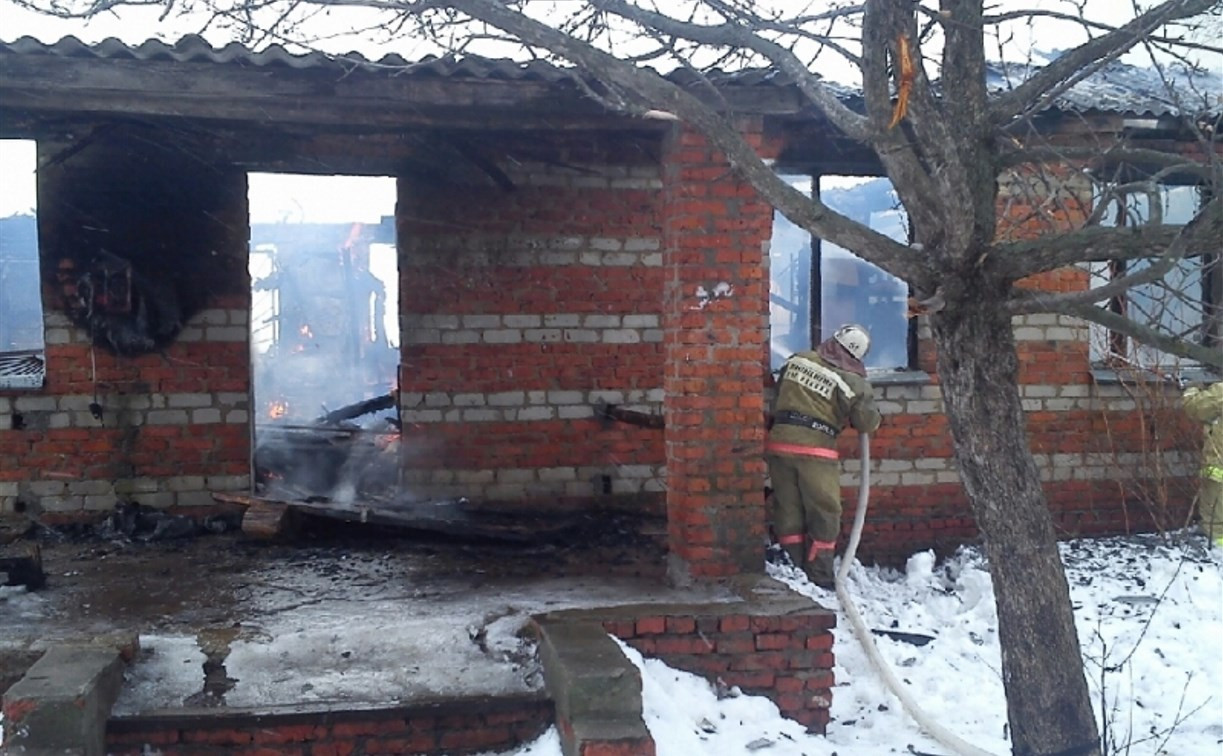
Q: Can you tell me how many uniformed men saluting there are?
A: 0